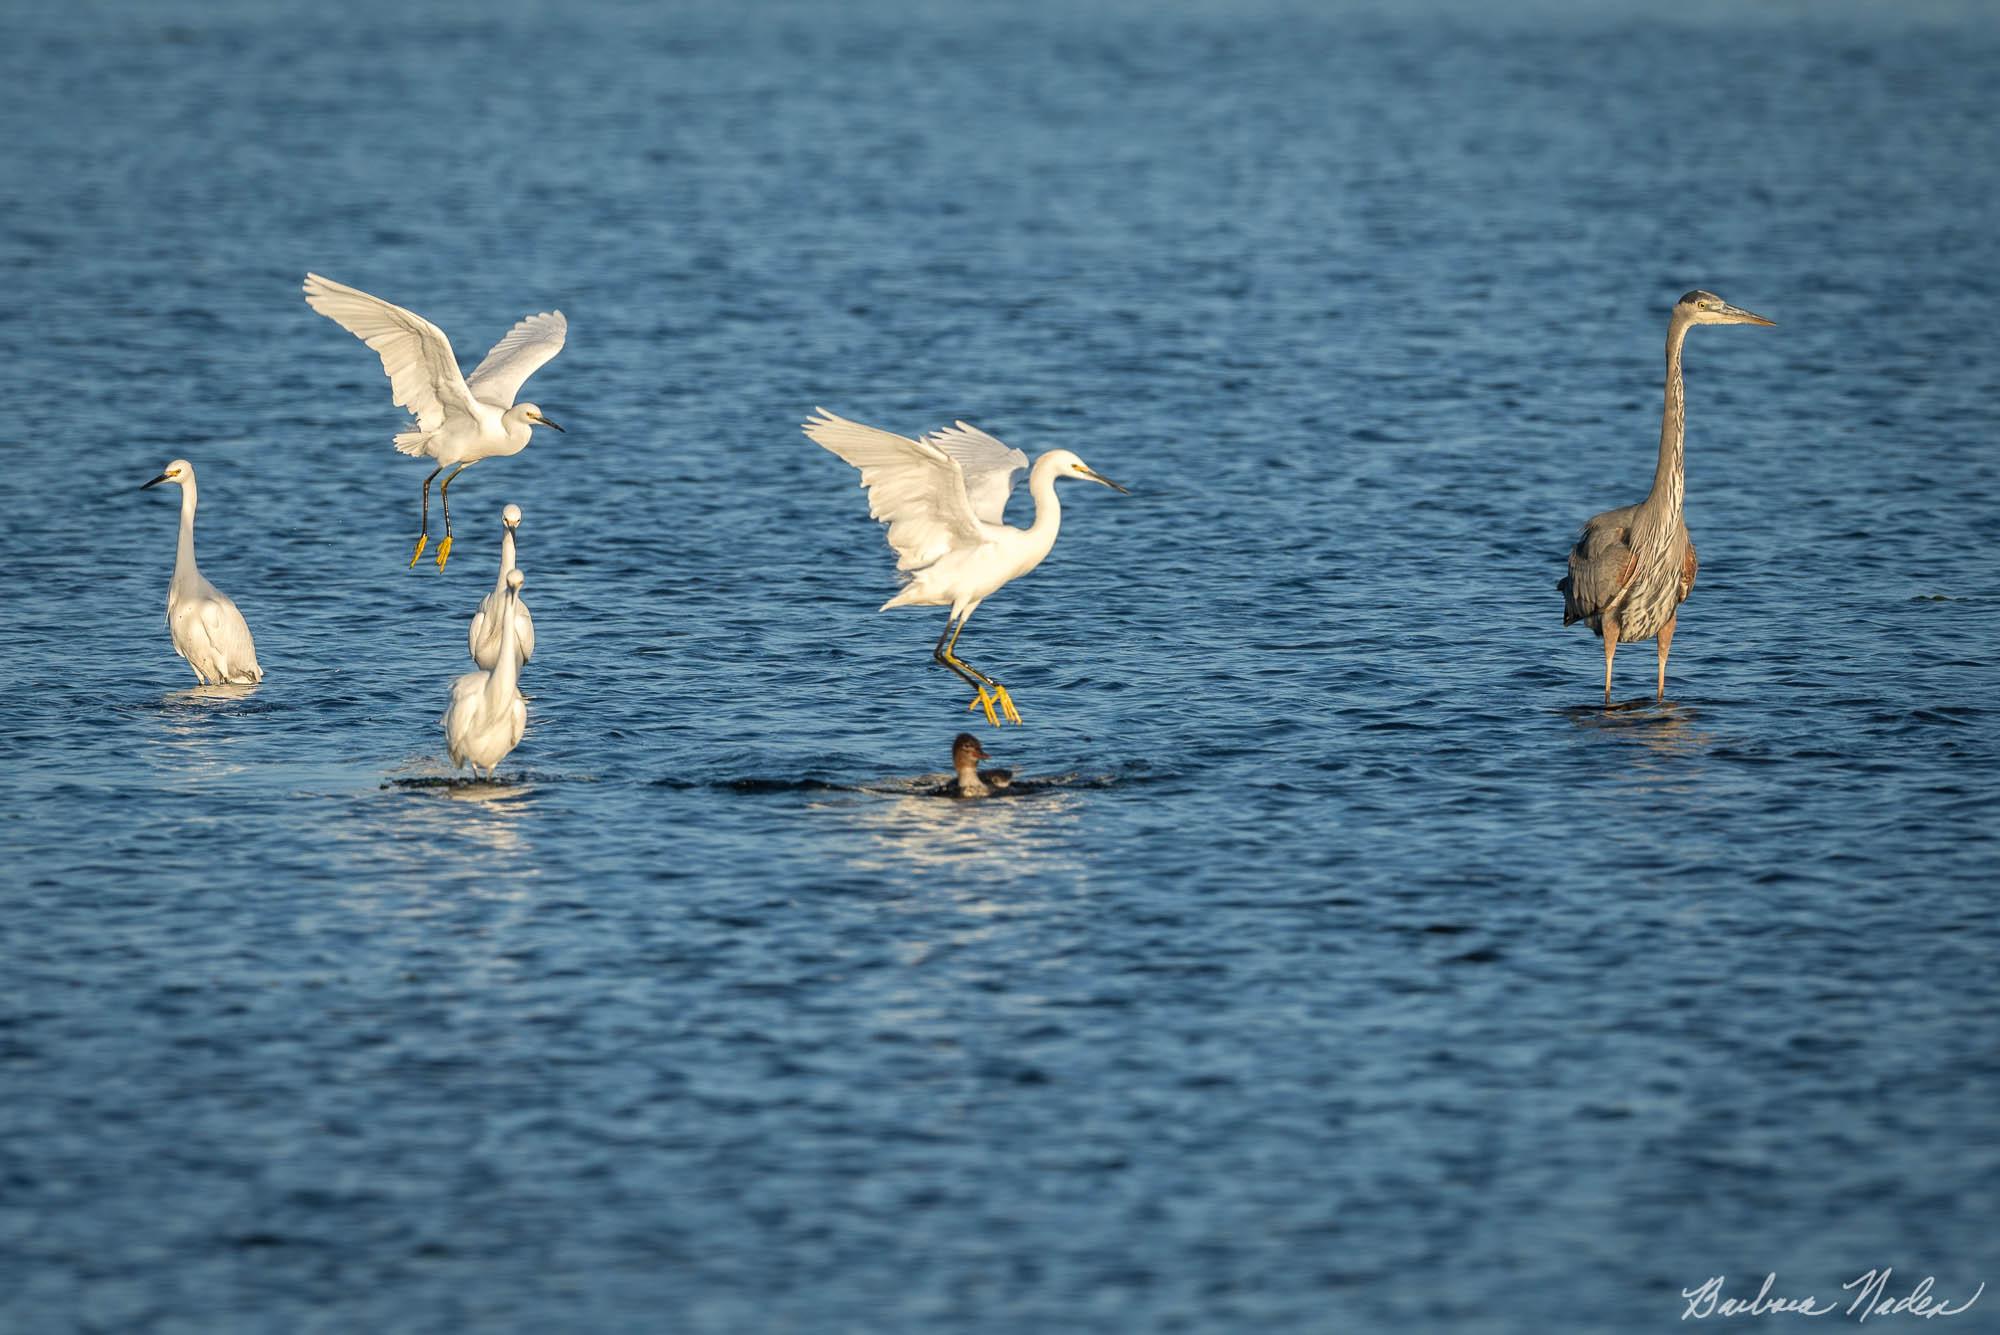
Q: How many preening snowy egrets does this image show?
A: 0